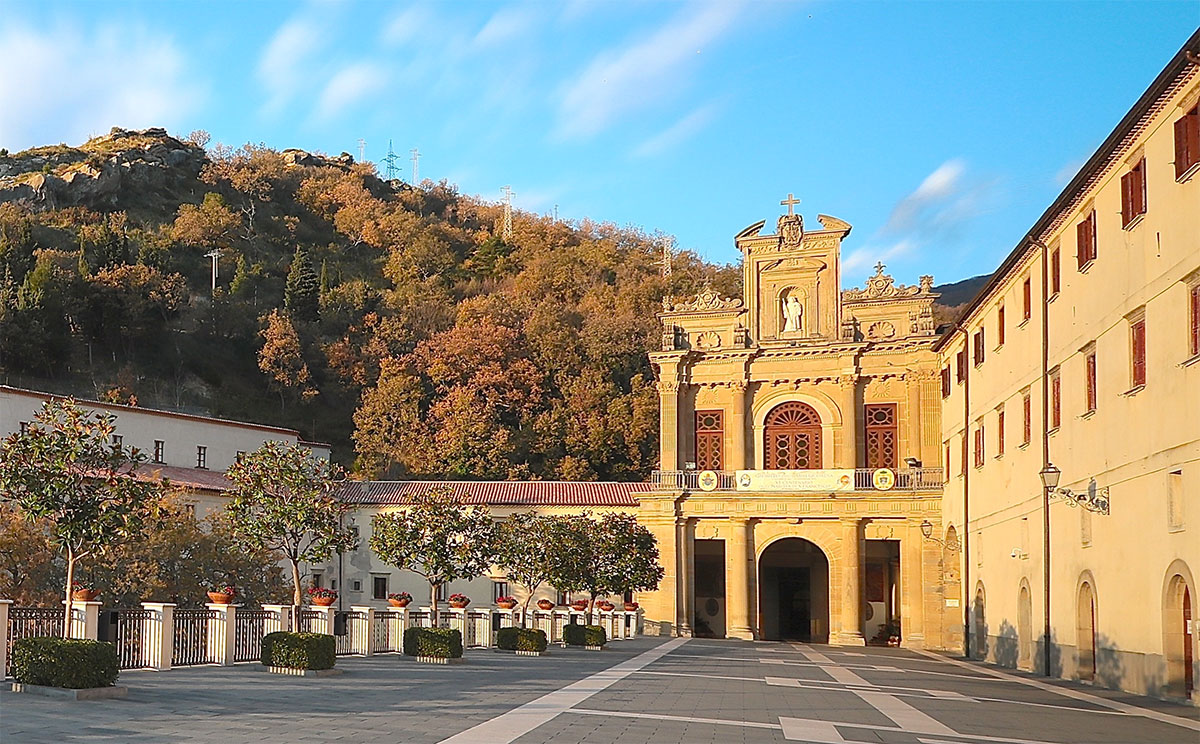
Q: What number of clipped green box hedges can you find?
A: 5